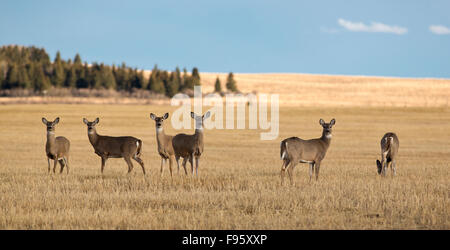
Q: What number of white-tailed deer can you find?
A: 6